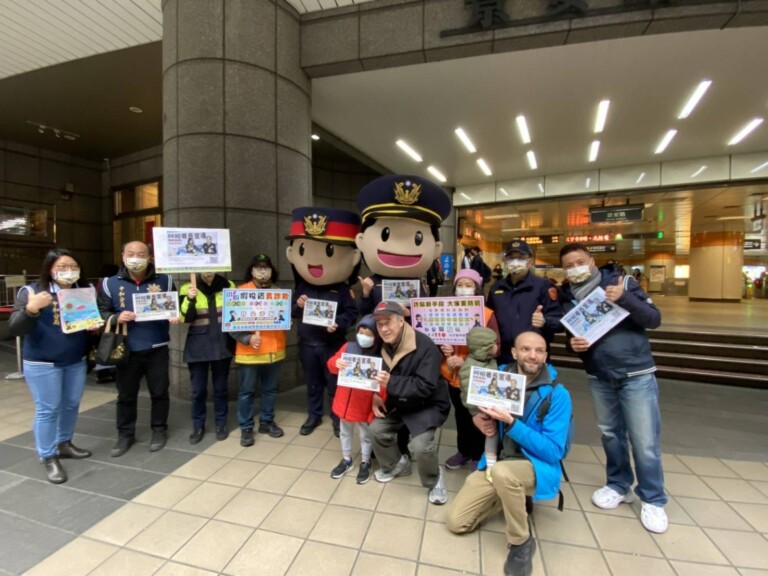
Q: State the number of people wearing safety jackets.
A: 3